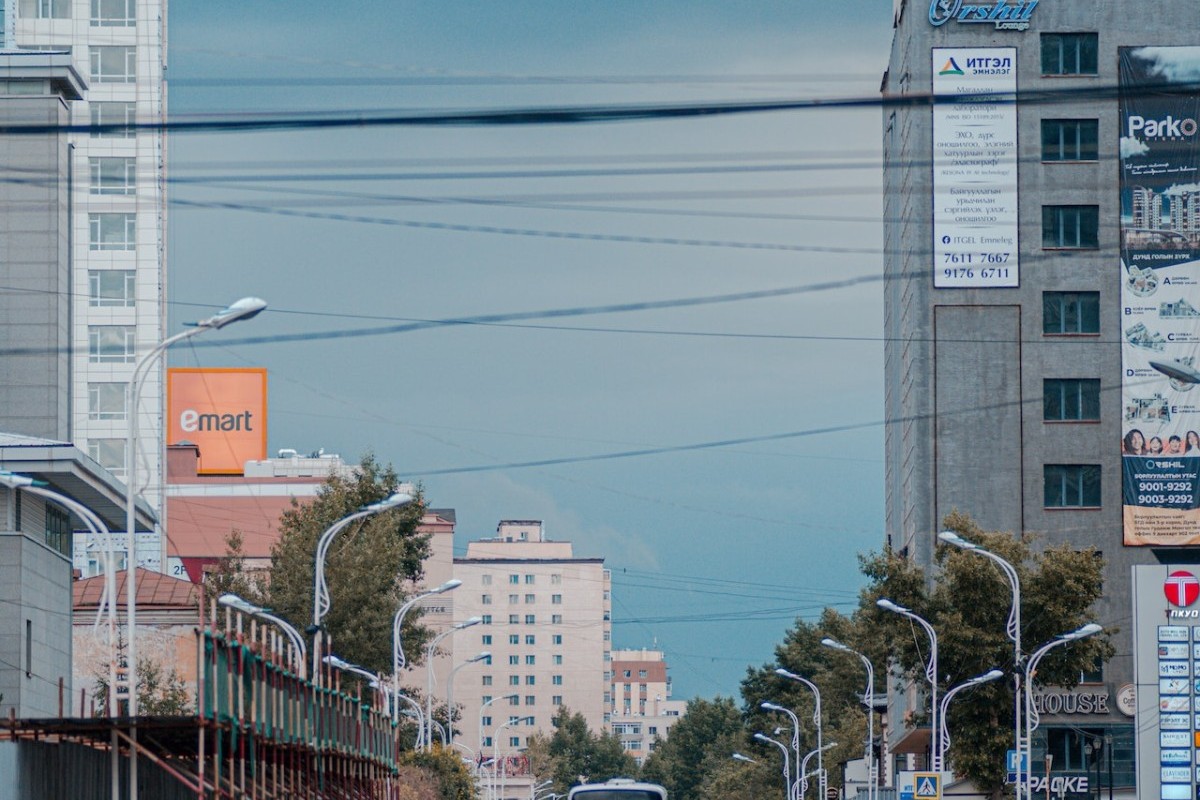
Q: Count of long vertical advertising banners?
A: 2